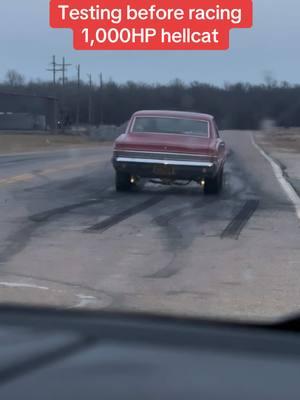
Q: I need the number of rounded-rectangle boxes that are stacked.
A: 2